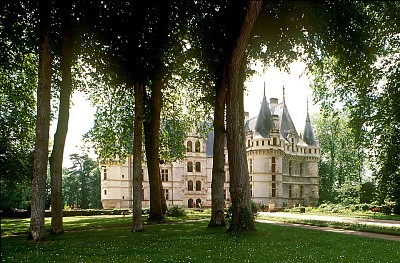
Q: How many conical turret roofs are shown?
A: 3